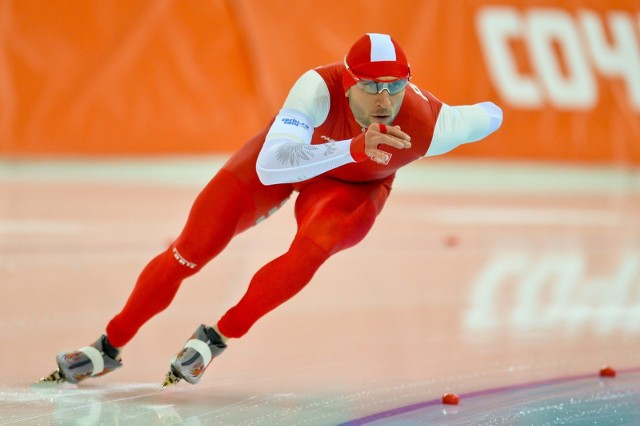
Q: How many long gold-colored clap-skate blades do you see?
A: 2